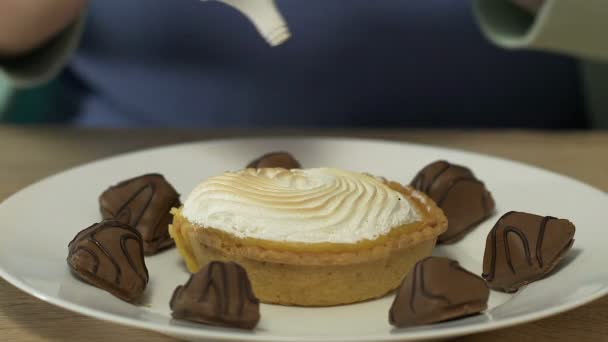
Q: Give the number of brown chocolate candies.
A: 7